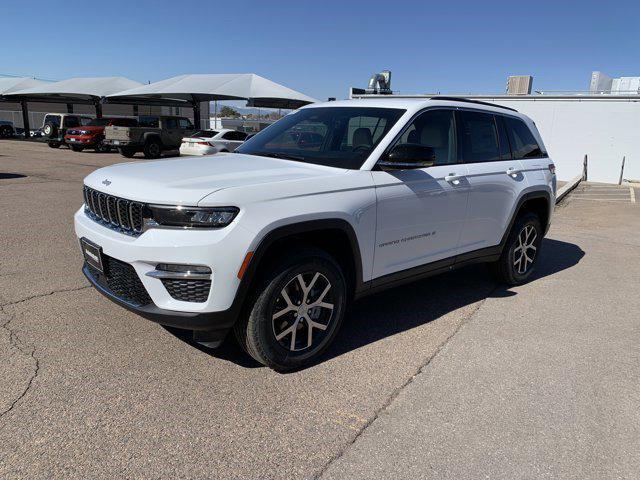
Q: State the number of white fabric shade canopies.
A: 3